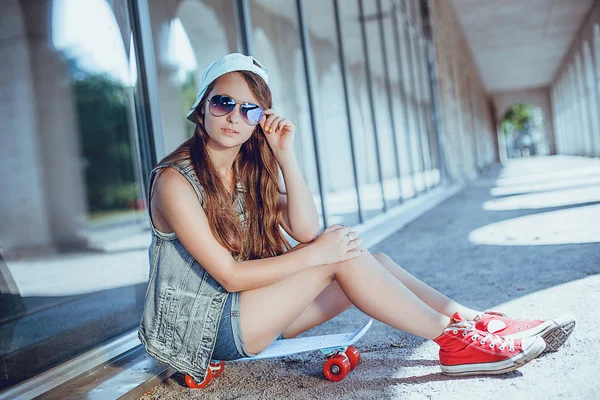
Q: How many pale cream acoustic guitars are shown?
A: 0